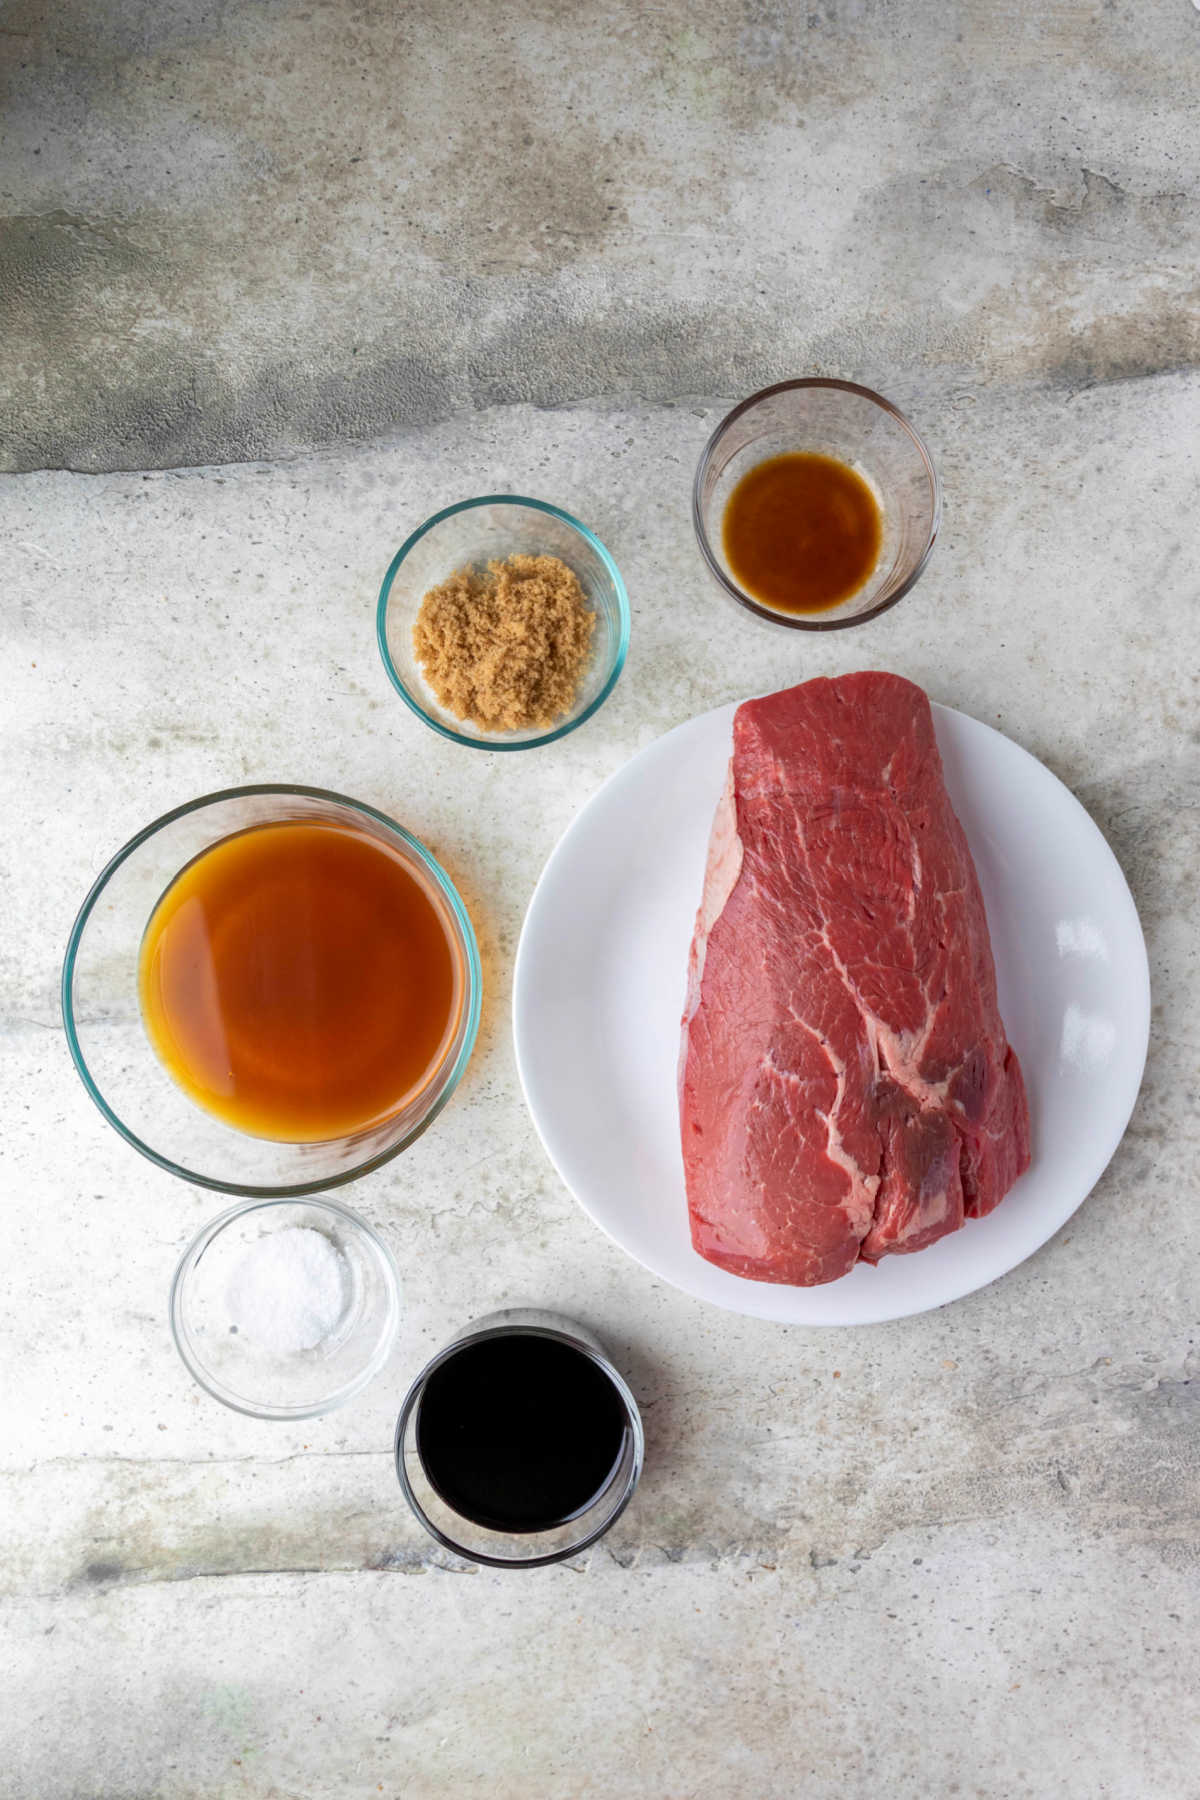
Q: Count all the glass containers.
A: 5